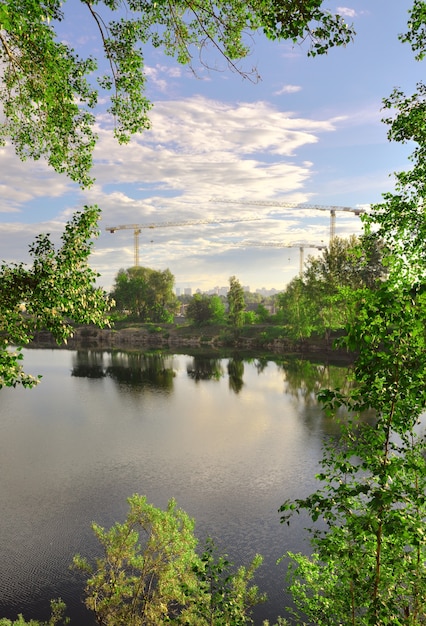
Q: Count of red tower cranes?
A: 0